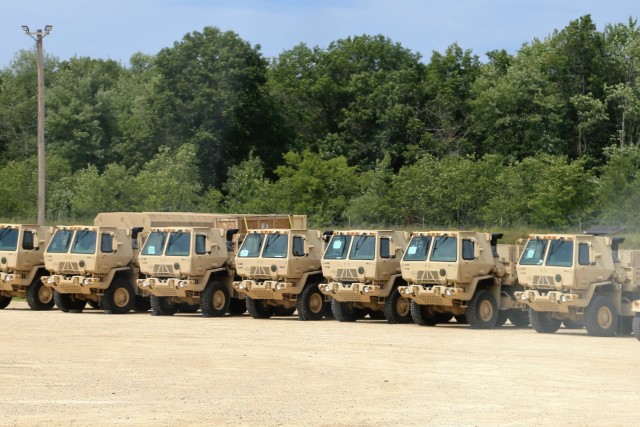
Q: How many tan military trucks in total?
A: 7